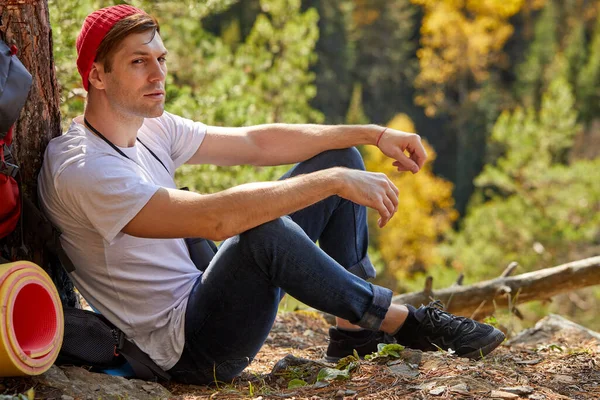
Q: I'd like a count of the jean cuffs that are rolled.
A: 2